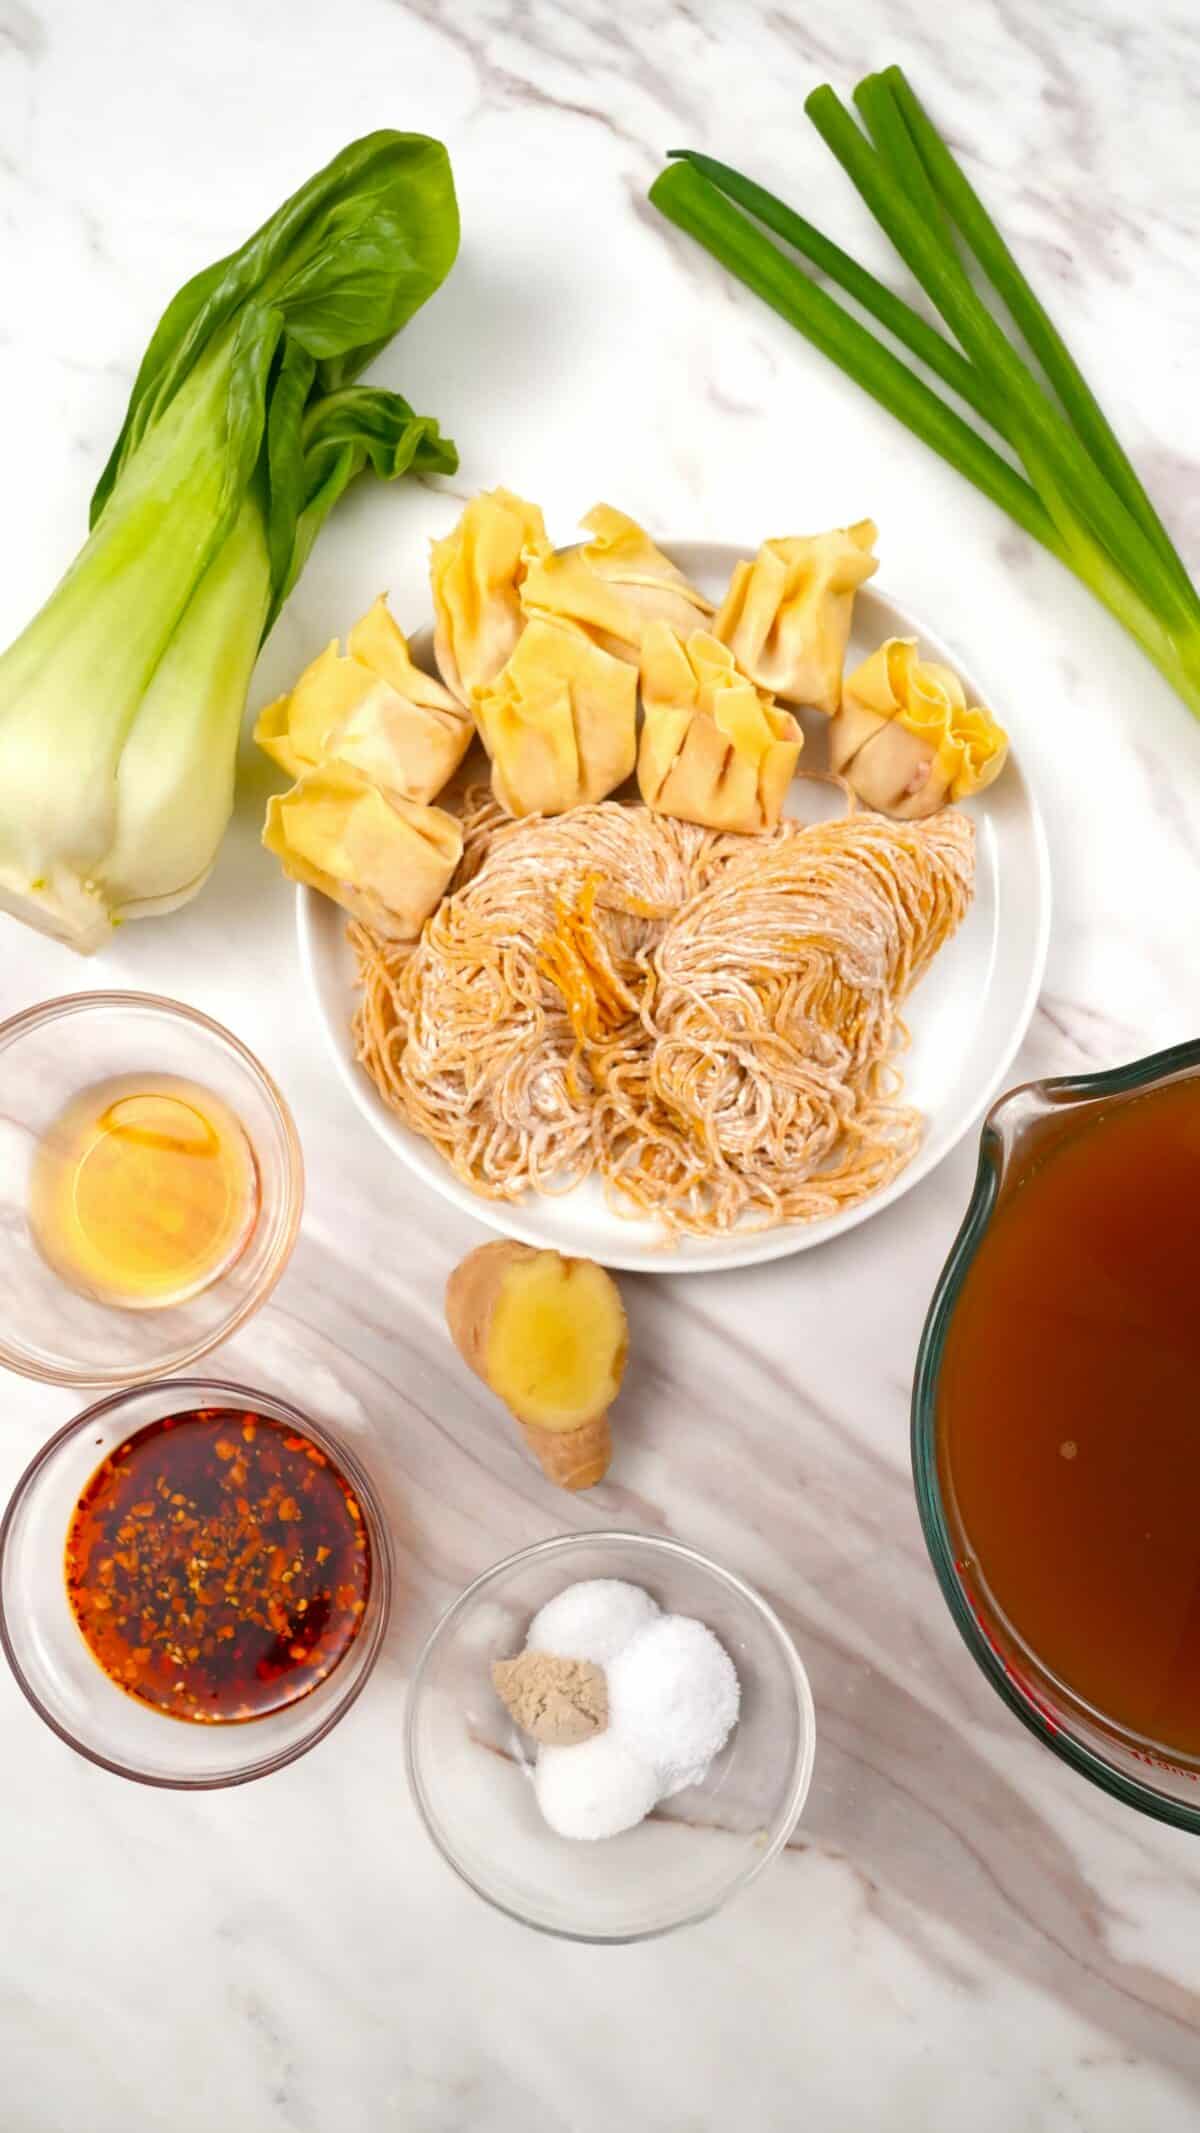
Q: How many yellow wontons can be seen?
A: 8